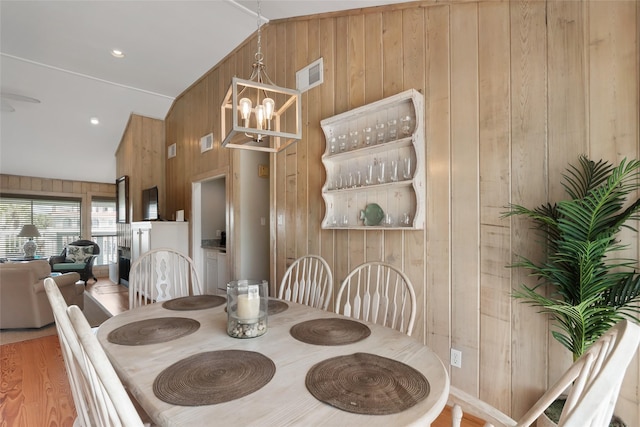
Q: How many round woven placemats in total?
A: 6